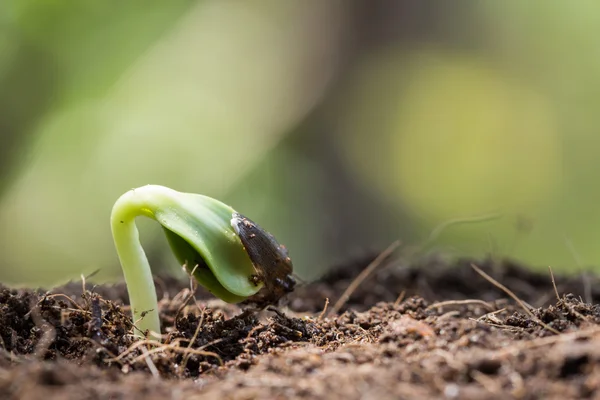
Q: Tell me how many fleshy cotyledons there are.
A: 2